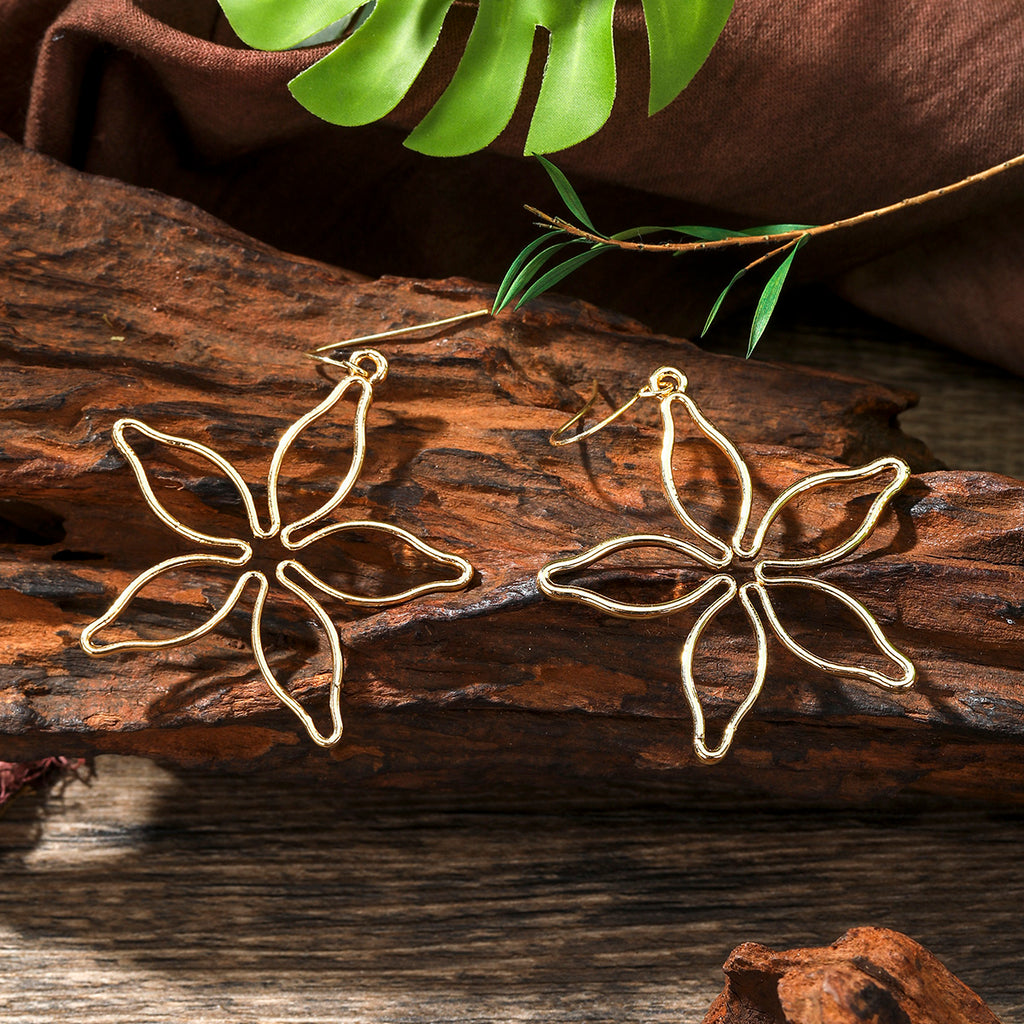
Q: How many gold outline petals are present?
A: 10